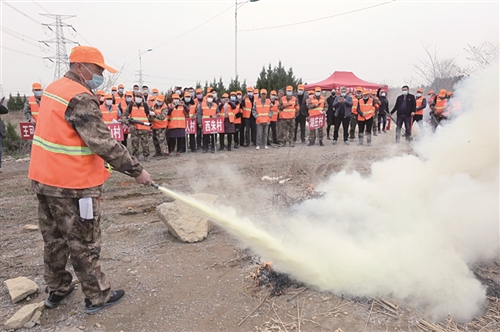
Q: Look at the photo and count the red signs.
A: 5